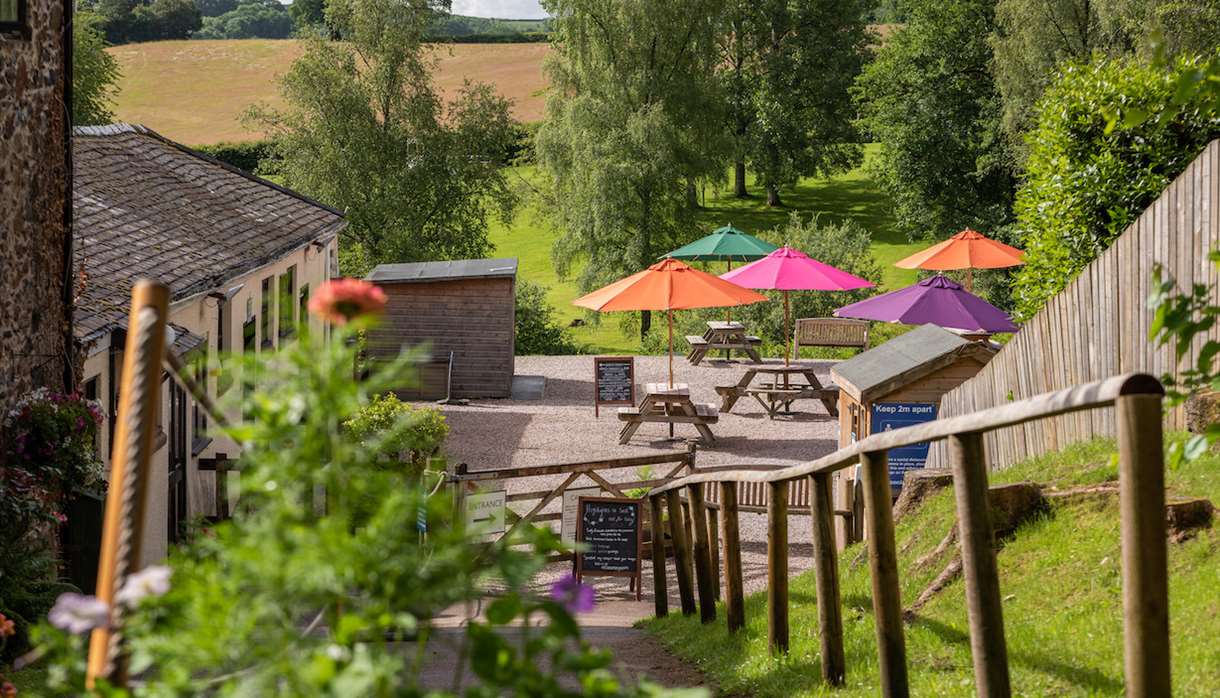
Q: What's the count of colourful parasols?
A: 5